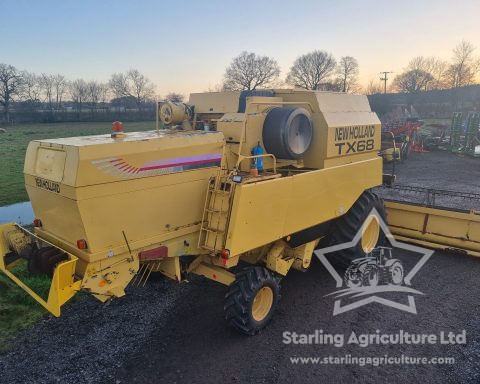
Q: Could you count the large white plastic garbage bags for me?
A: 0